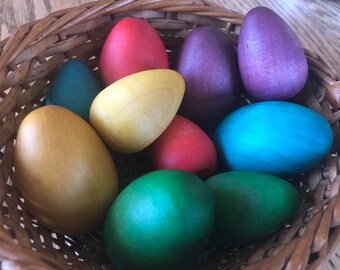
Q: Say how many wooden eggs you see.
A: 10